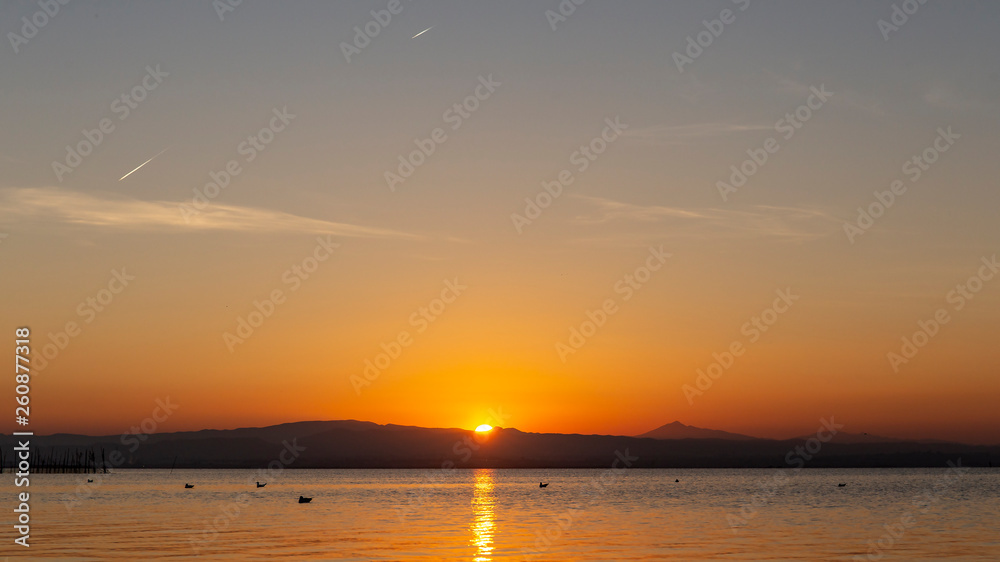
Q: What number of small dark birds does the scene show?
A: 7